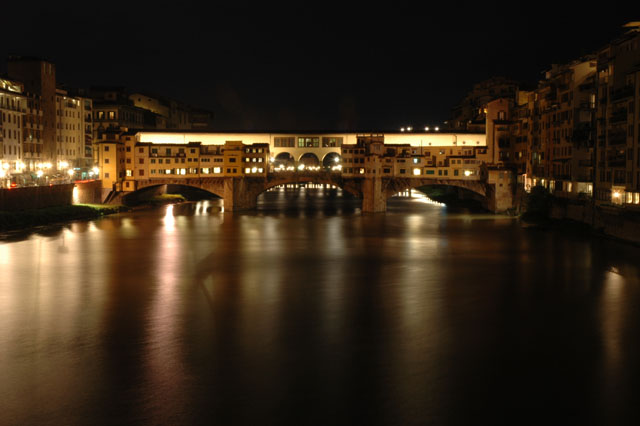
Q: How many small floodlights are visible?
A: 4